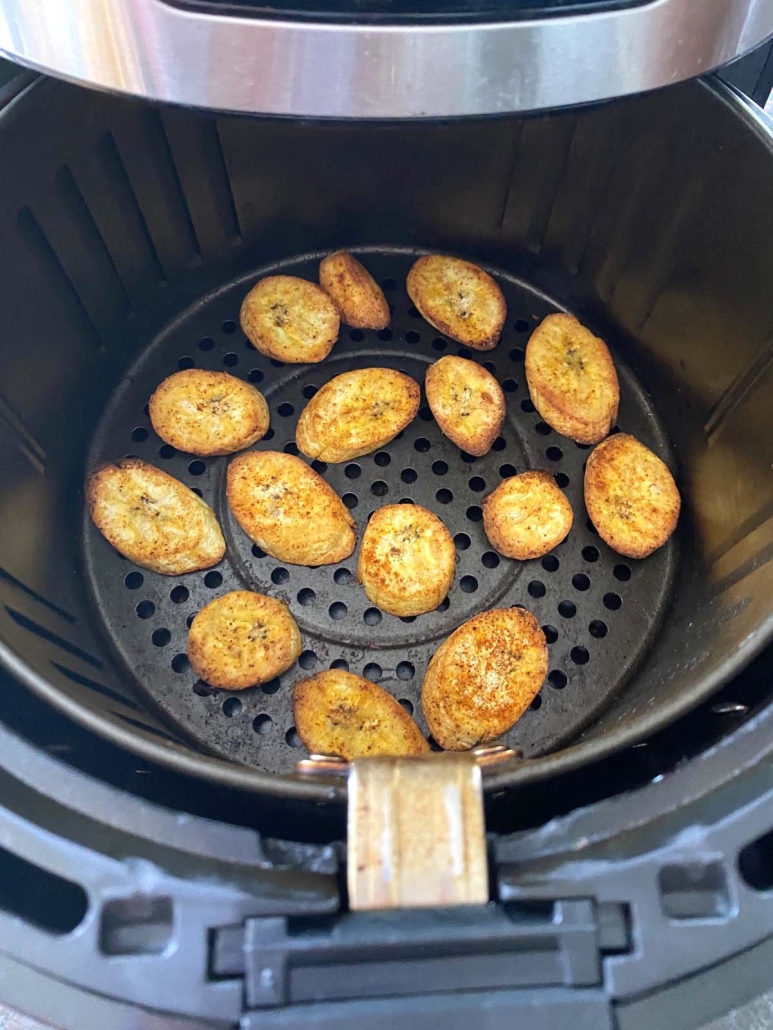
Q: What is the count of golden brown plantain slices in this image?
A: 15